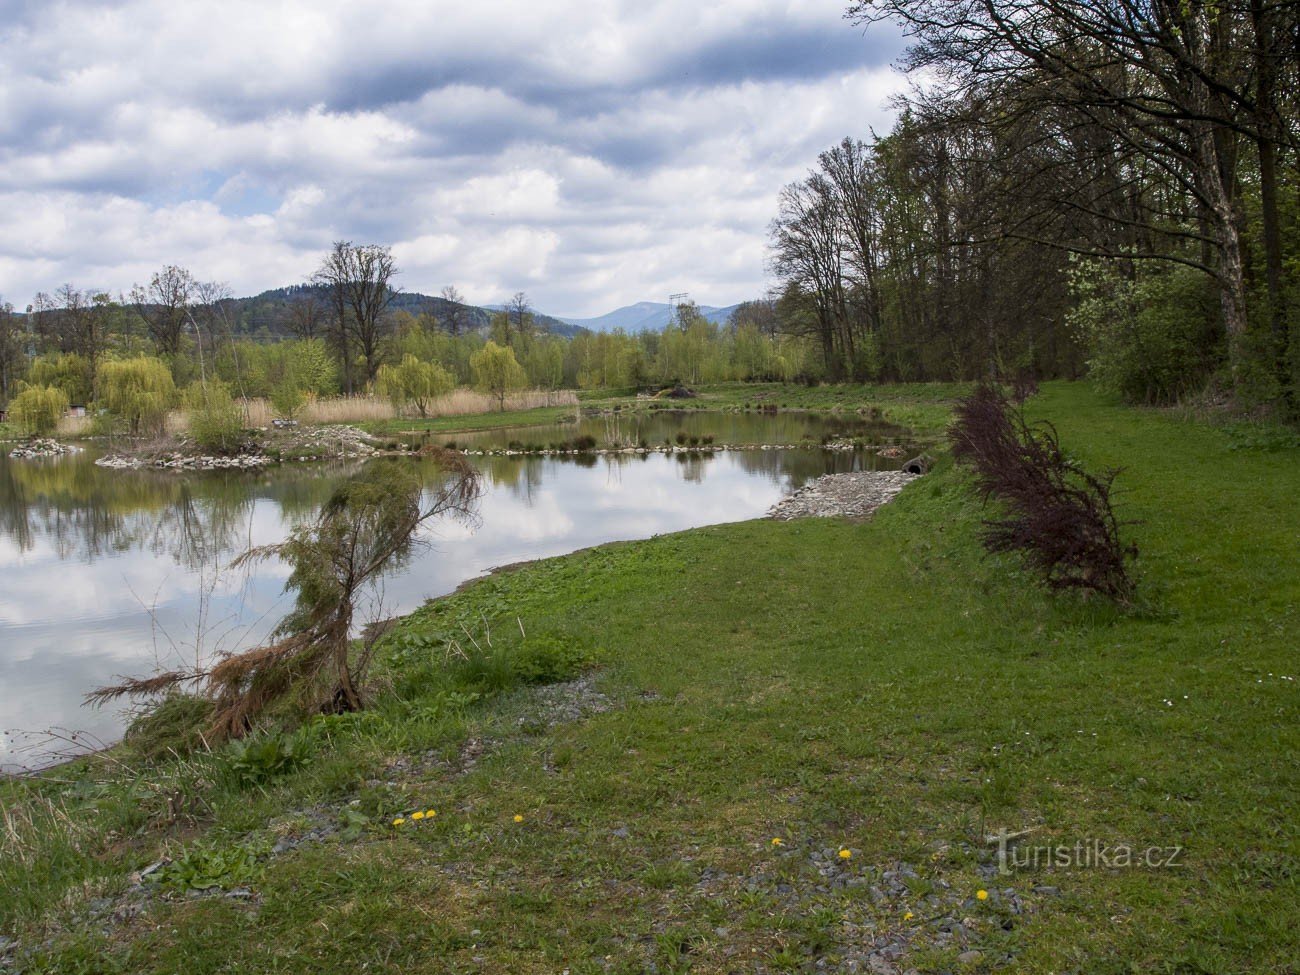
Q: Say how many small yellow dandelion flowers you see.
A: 8